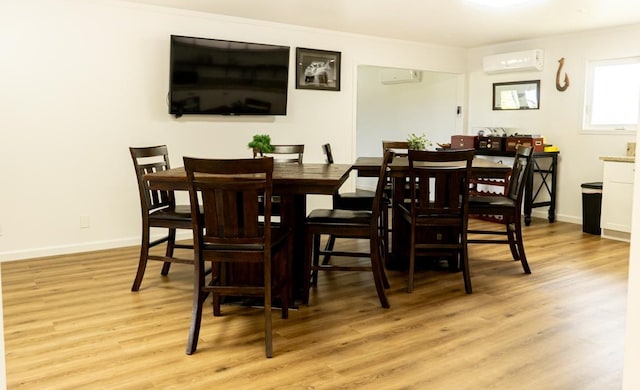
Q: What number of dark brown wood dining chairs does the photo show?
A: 8